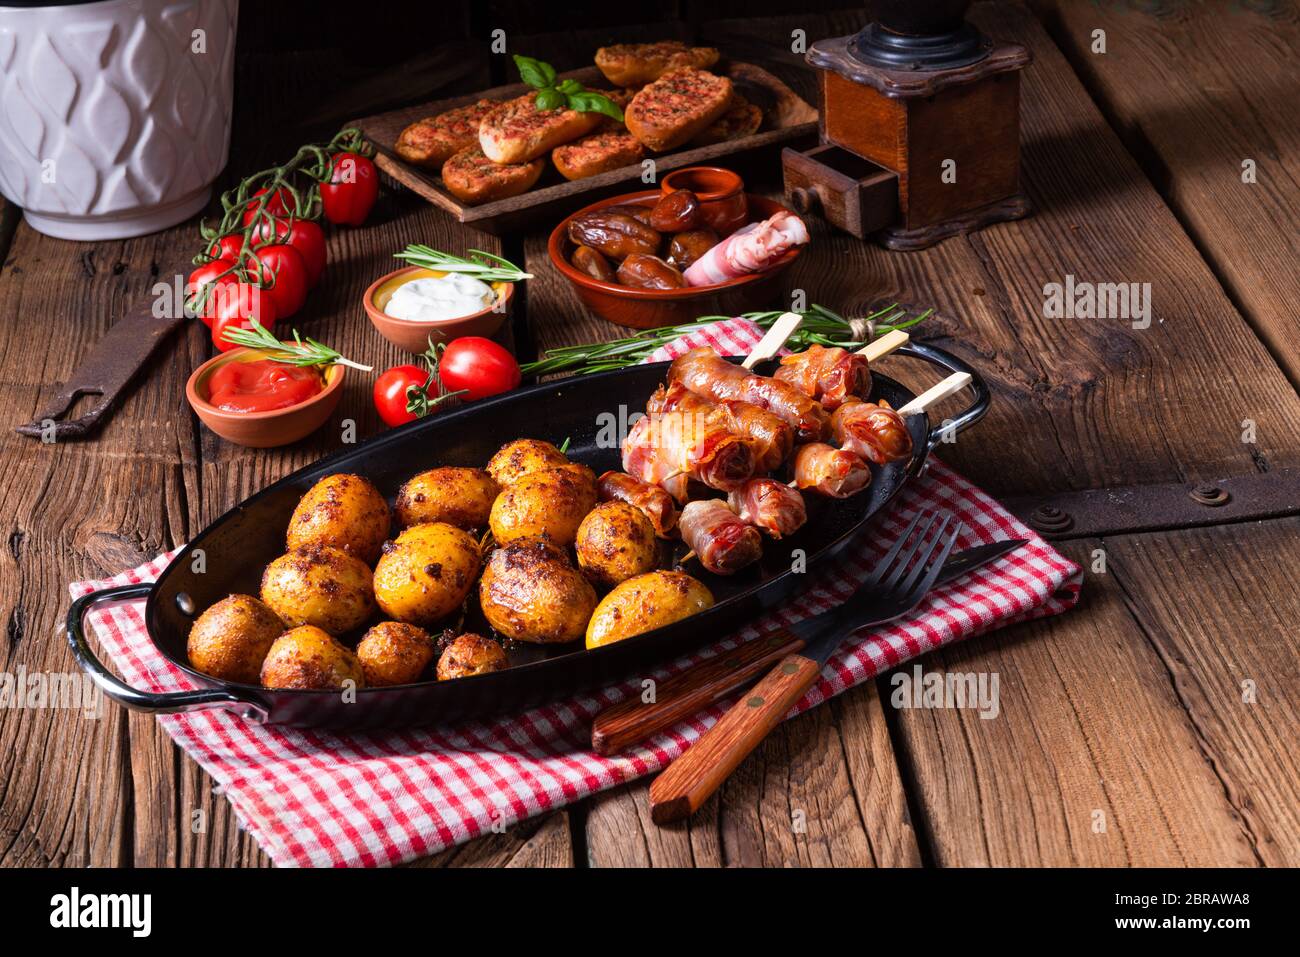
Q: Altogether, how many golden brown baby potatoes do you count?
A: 13